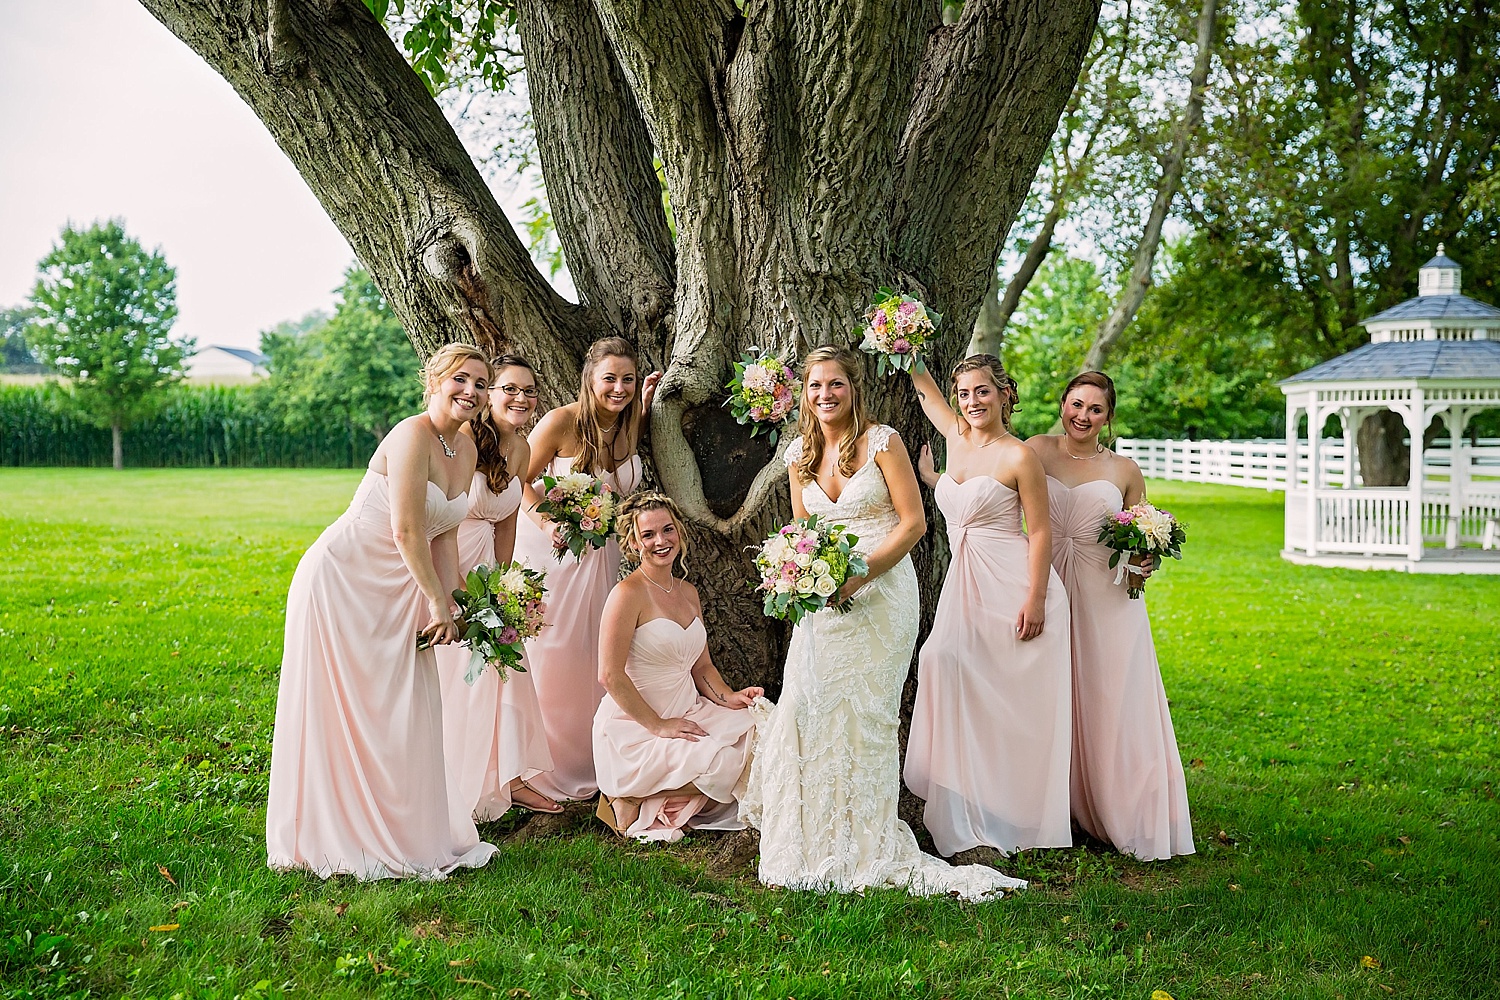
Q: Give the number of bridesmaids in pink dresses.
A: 6